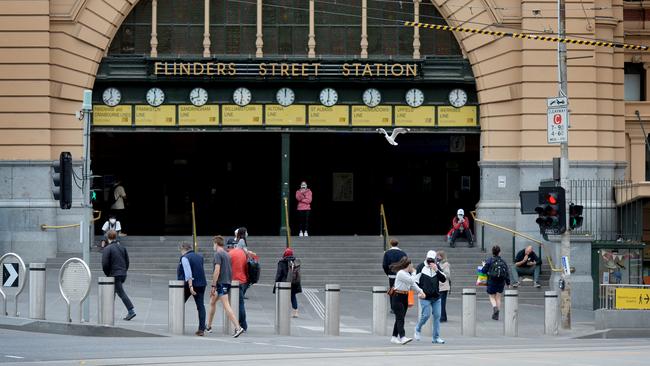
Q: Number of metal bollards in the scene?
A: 11